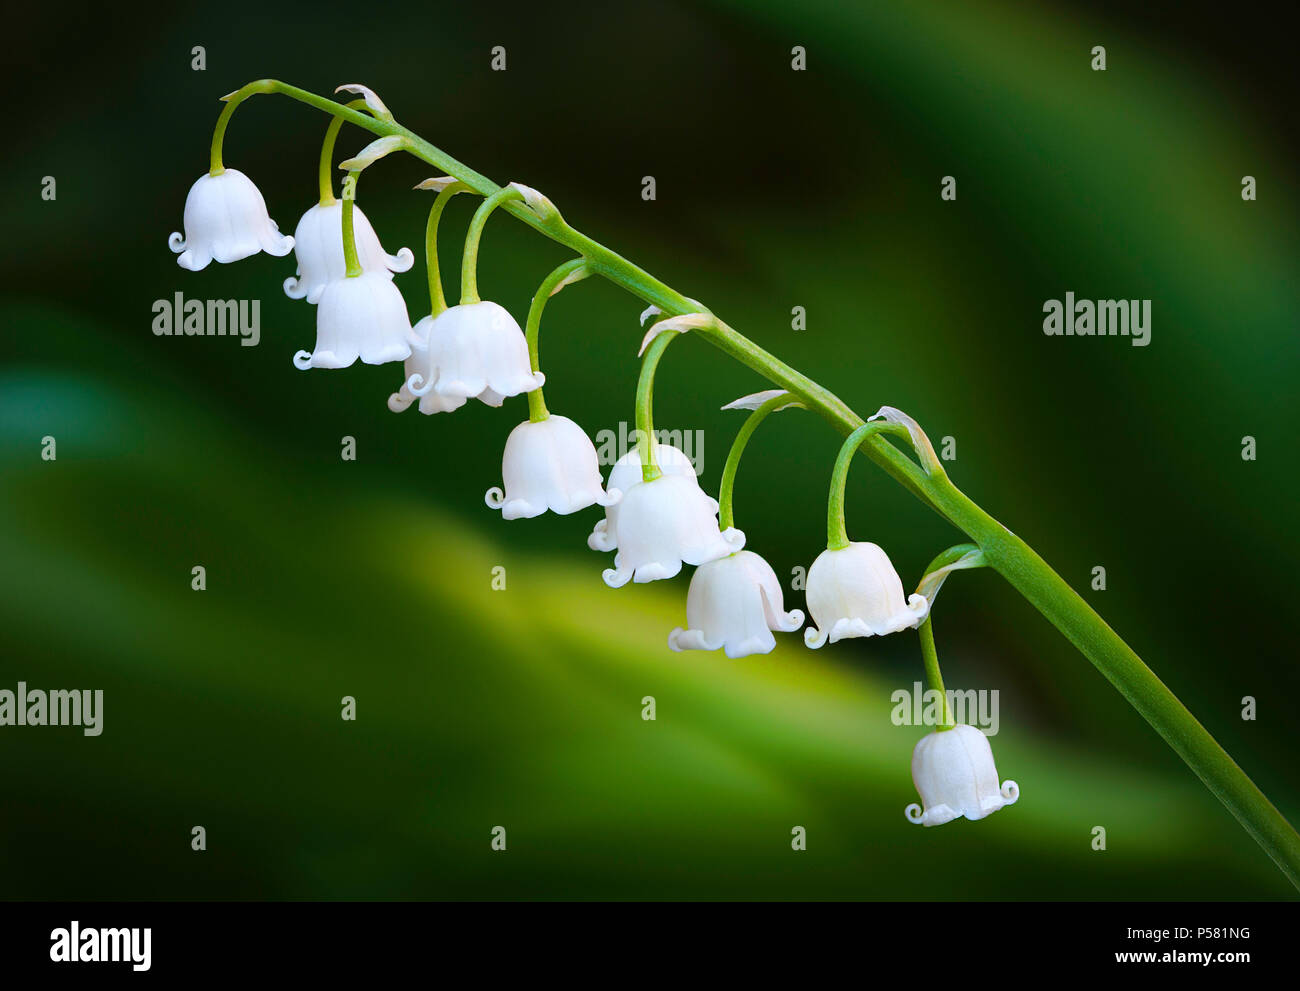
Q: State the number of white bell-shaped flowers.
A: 11